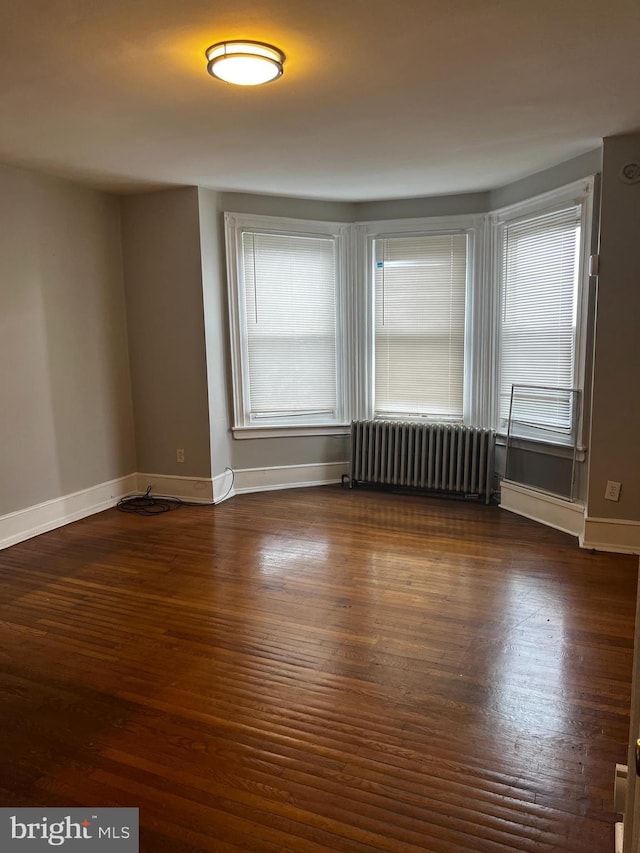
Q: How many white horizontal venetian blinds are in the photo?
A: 3